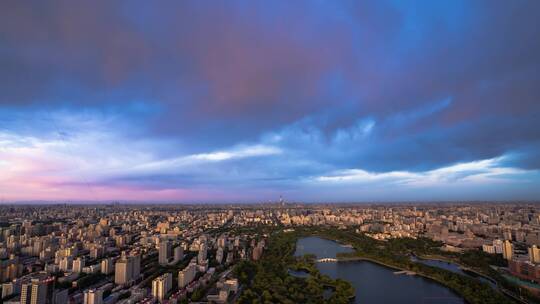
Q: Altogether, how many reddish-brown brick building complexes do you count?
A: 1